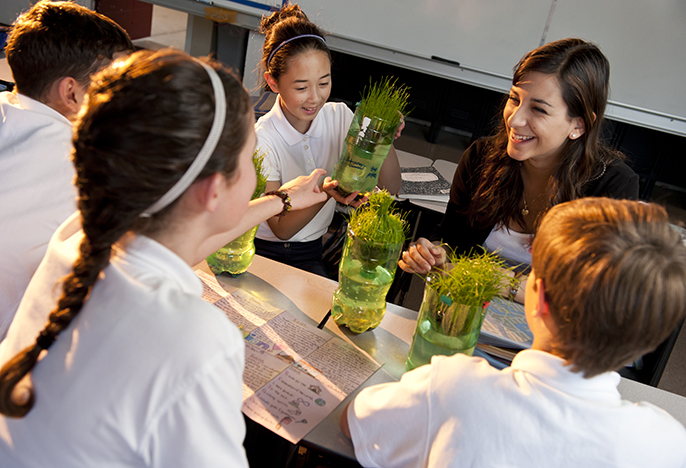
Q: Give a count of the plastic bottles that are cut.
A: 4